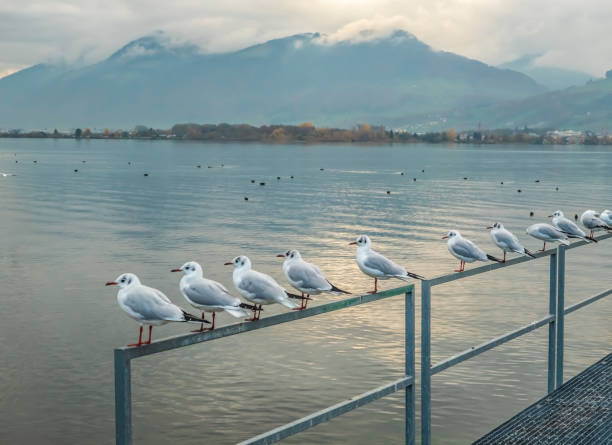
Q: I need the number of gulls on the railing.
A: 11